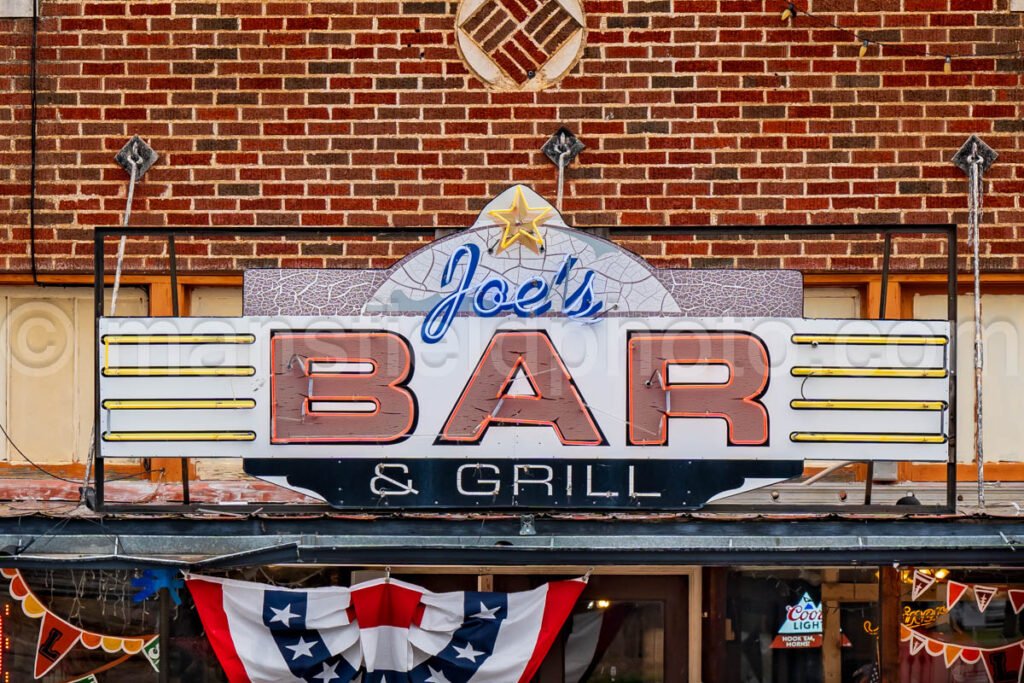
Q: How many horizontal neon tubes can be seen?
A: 8